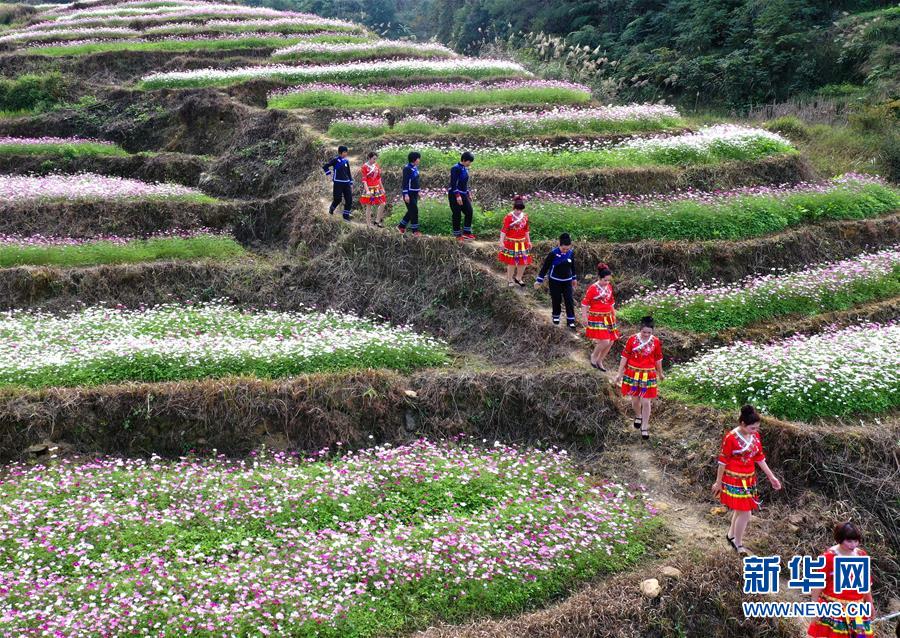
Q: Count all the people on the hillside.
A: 10